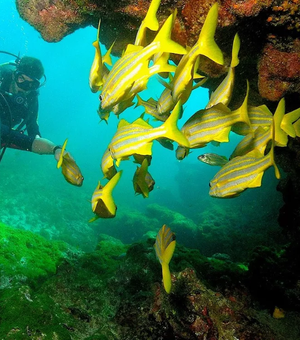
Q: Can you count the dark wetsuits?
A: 1